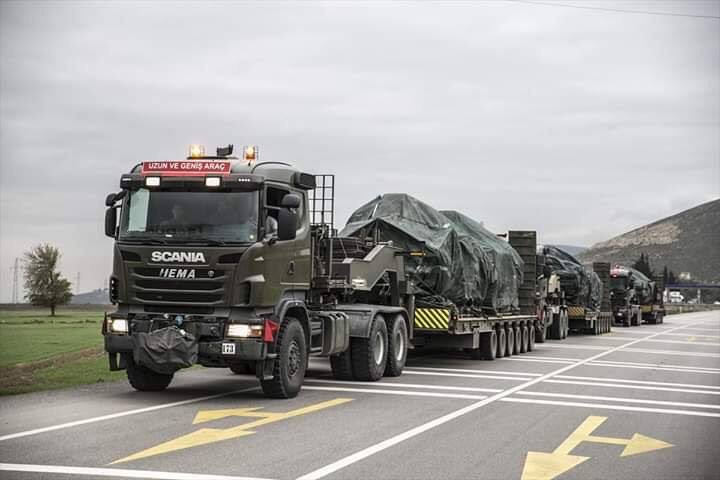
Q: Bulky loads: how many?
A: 3